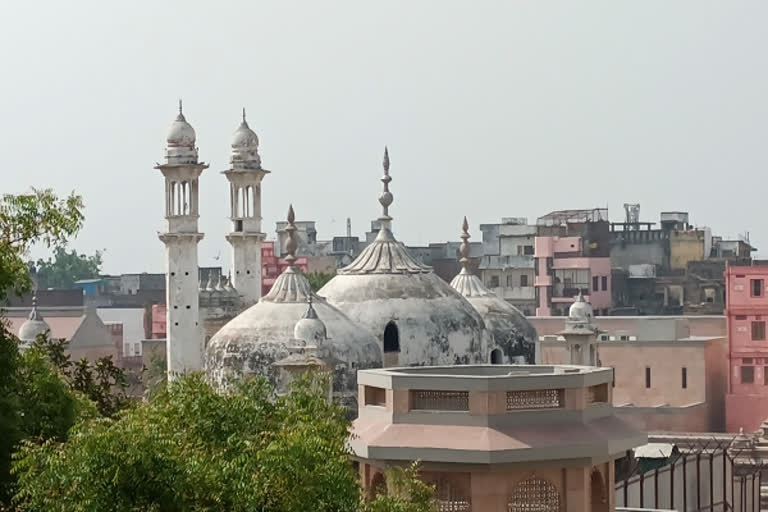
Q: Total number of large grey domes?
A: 3